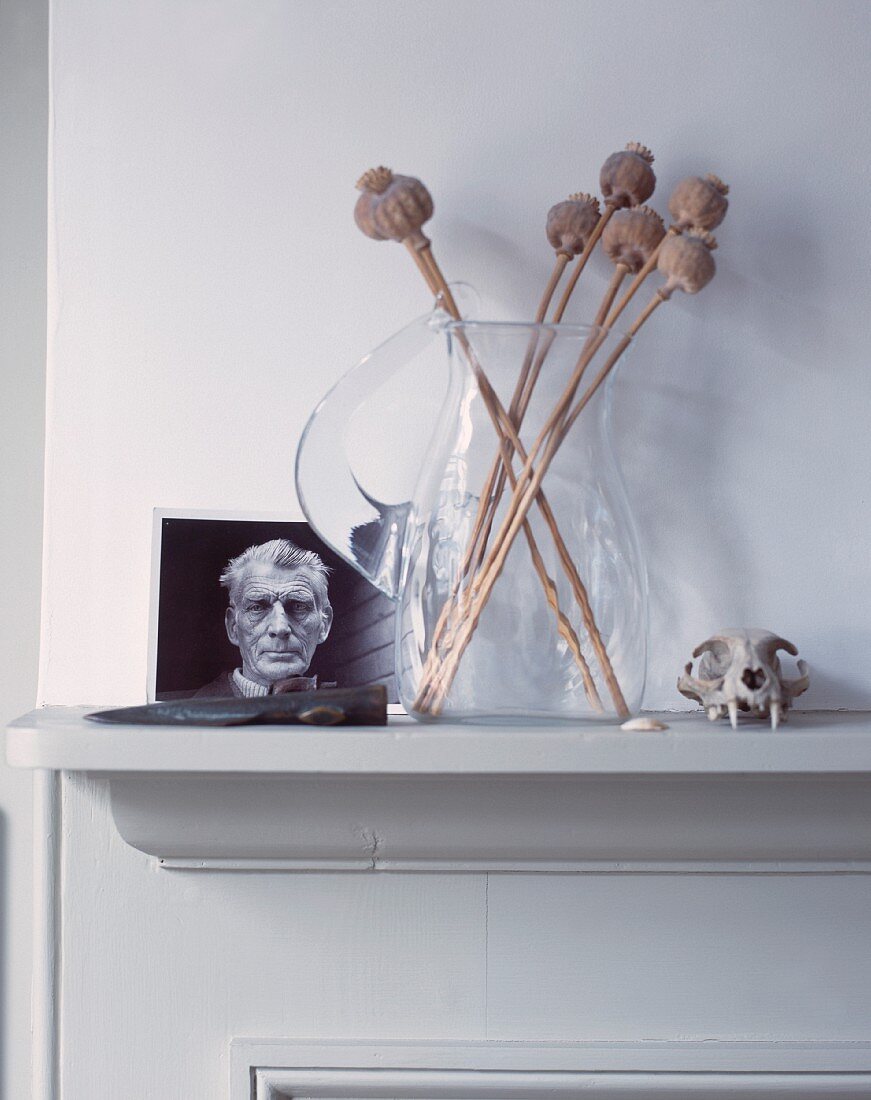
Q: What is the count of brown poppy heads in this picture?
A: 6